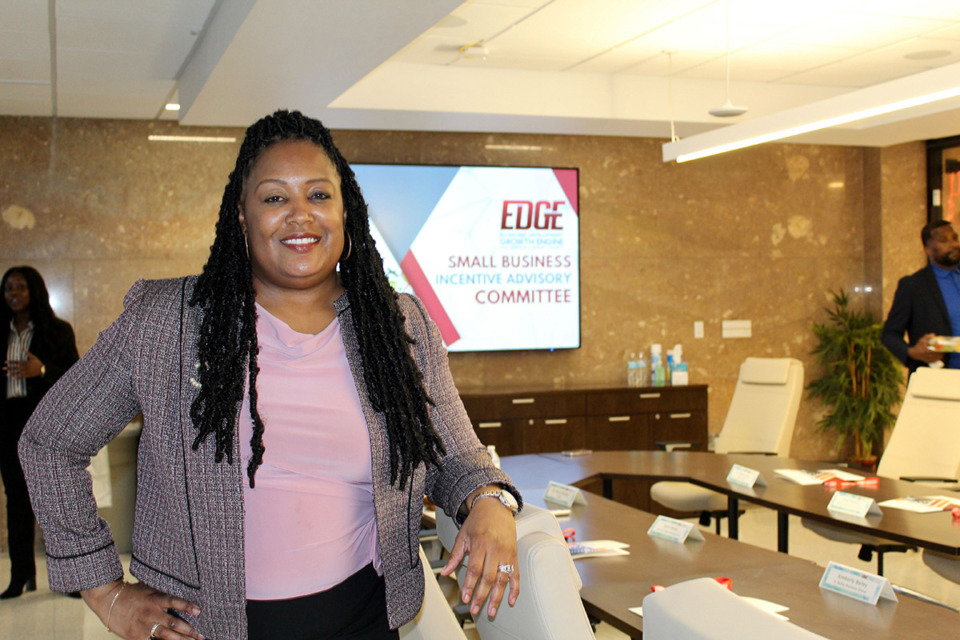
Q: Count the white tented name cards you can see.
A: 5